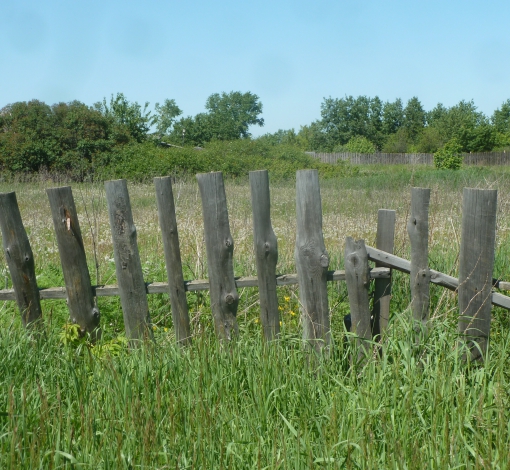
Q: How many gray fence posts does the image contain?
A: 11